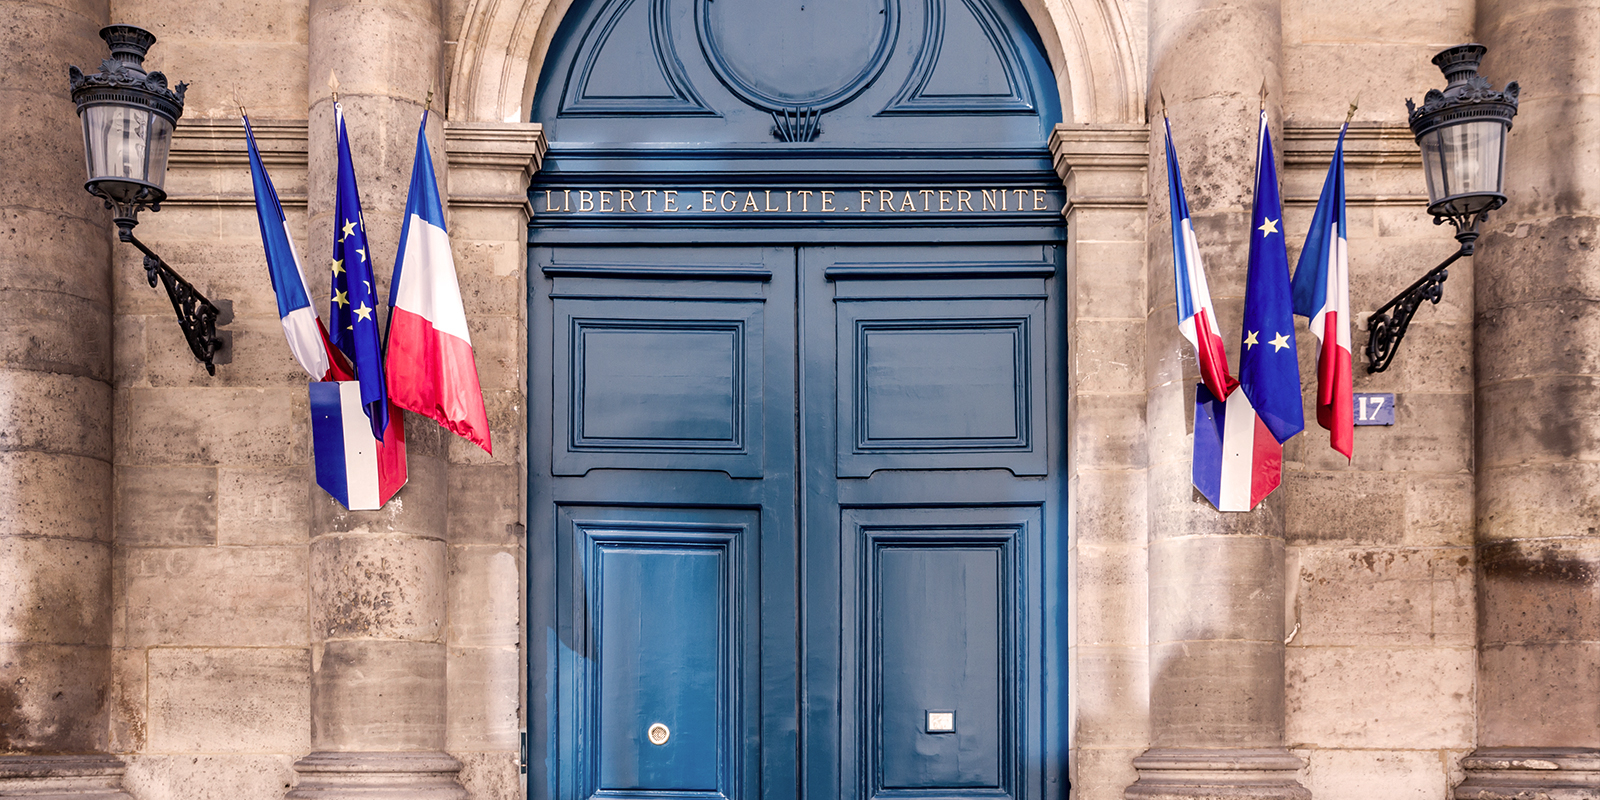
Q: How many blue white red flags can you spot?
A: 4